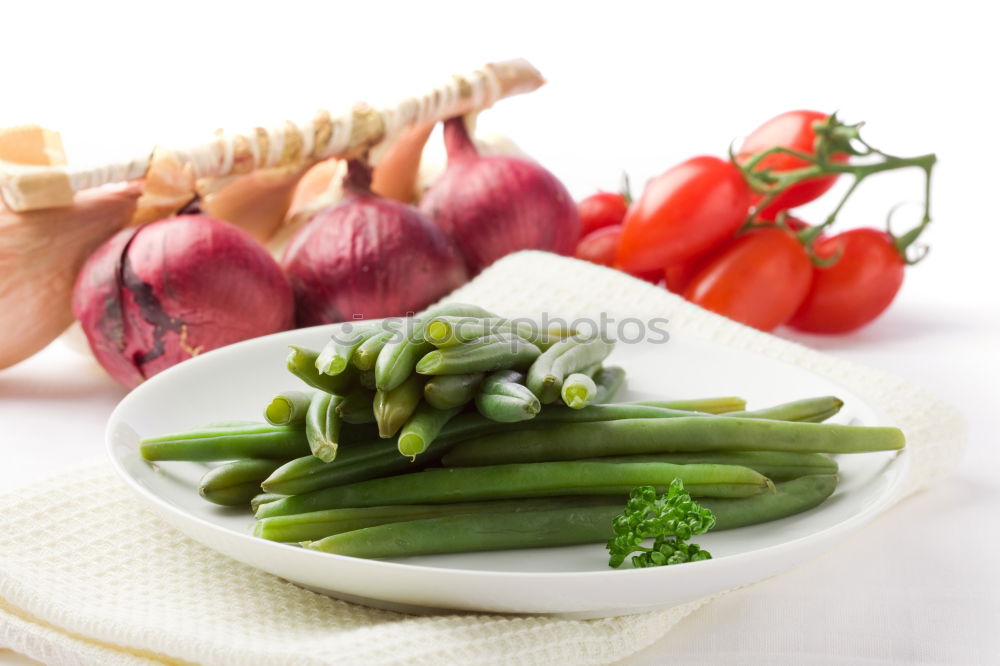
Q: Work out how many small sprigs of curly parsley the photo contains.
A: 1